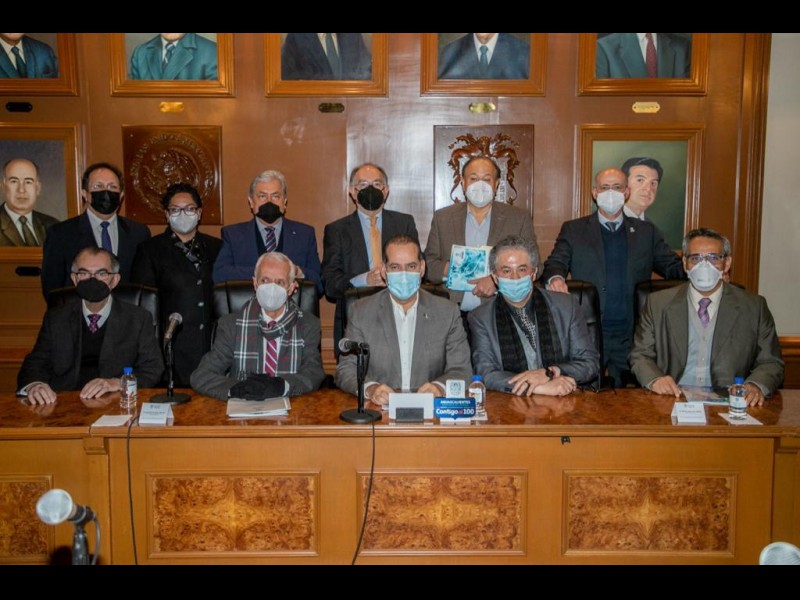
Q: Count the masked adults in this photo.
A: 11